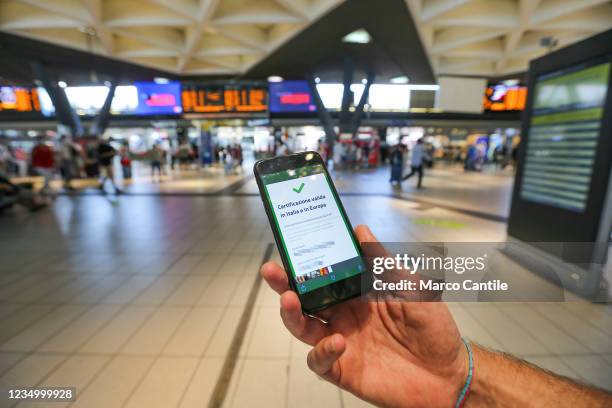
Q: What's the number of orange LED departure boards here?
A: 3